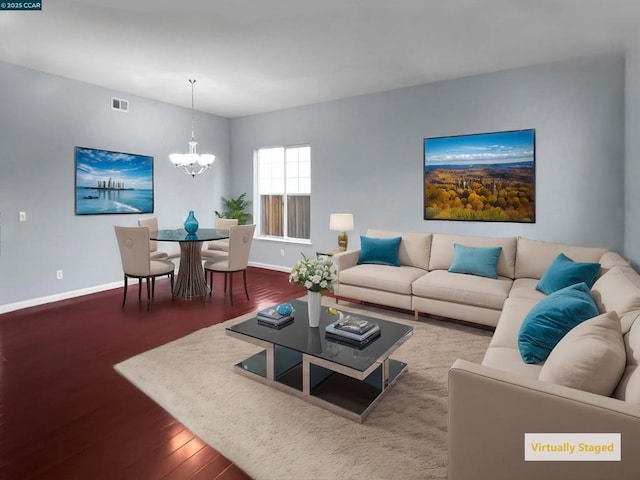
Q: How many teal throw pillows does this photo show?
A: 4